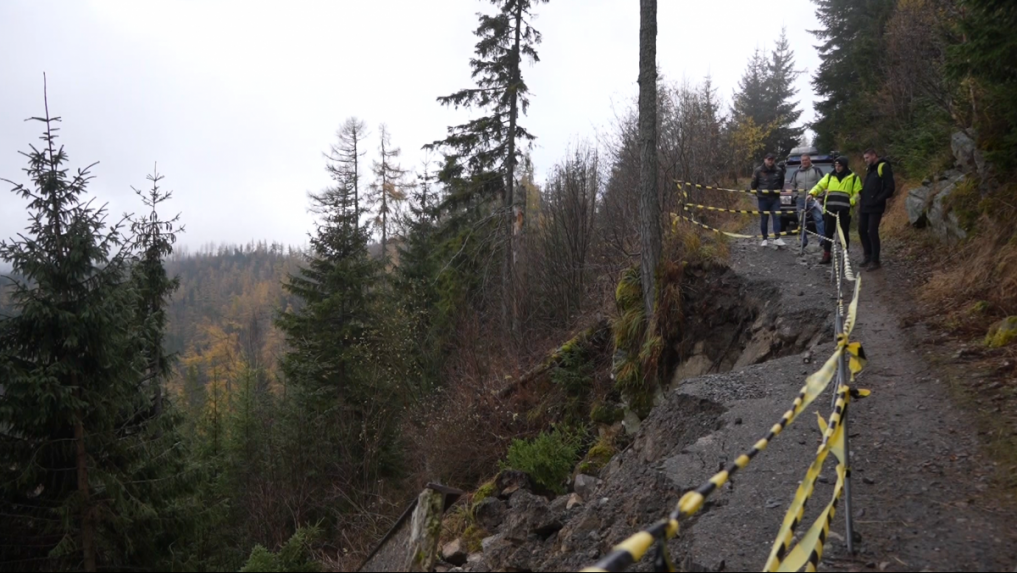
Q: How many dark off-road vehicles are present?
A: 1